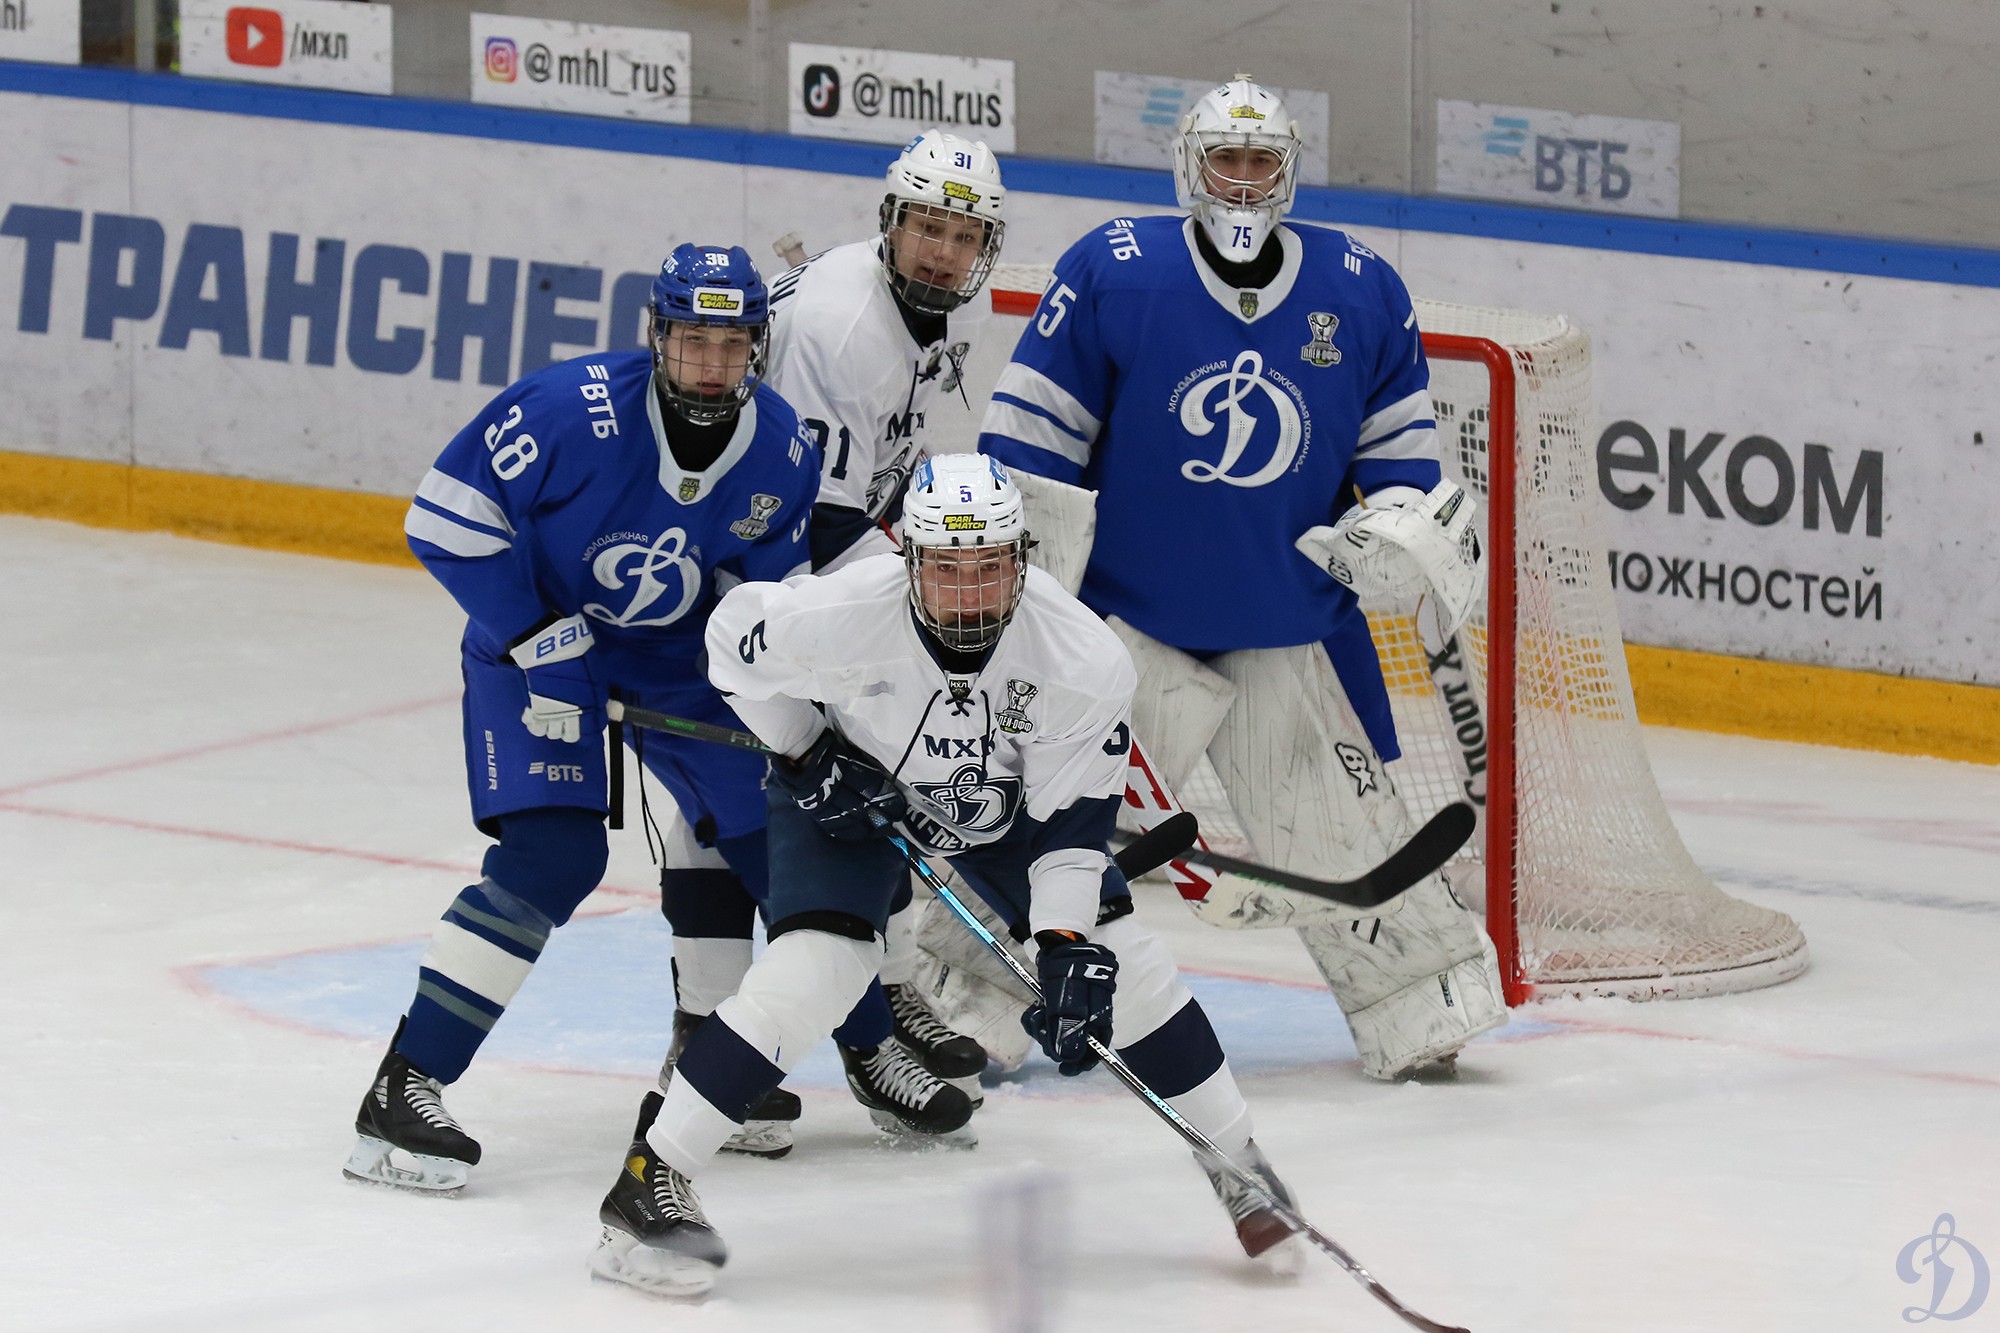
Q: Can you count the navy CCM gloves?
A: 2